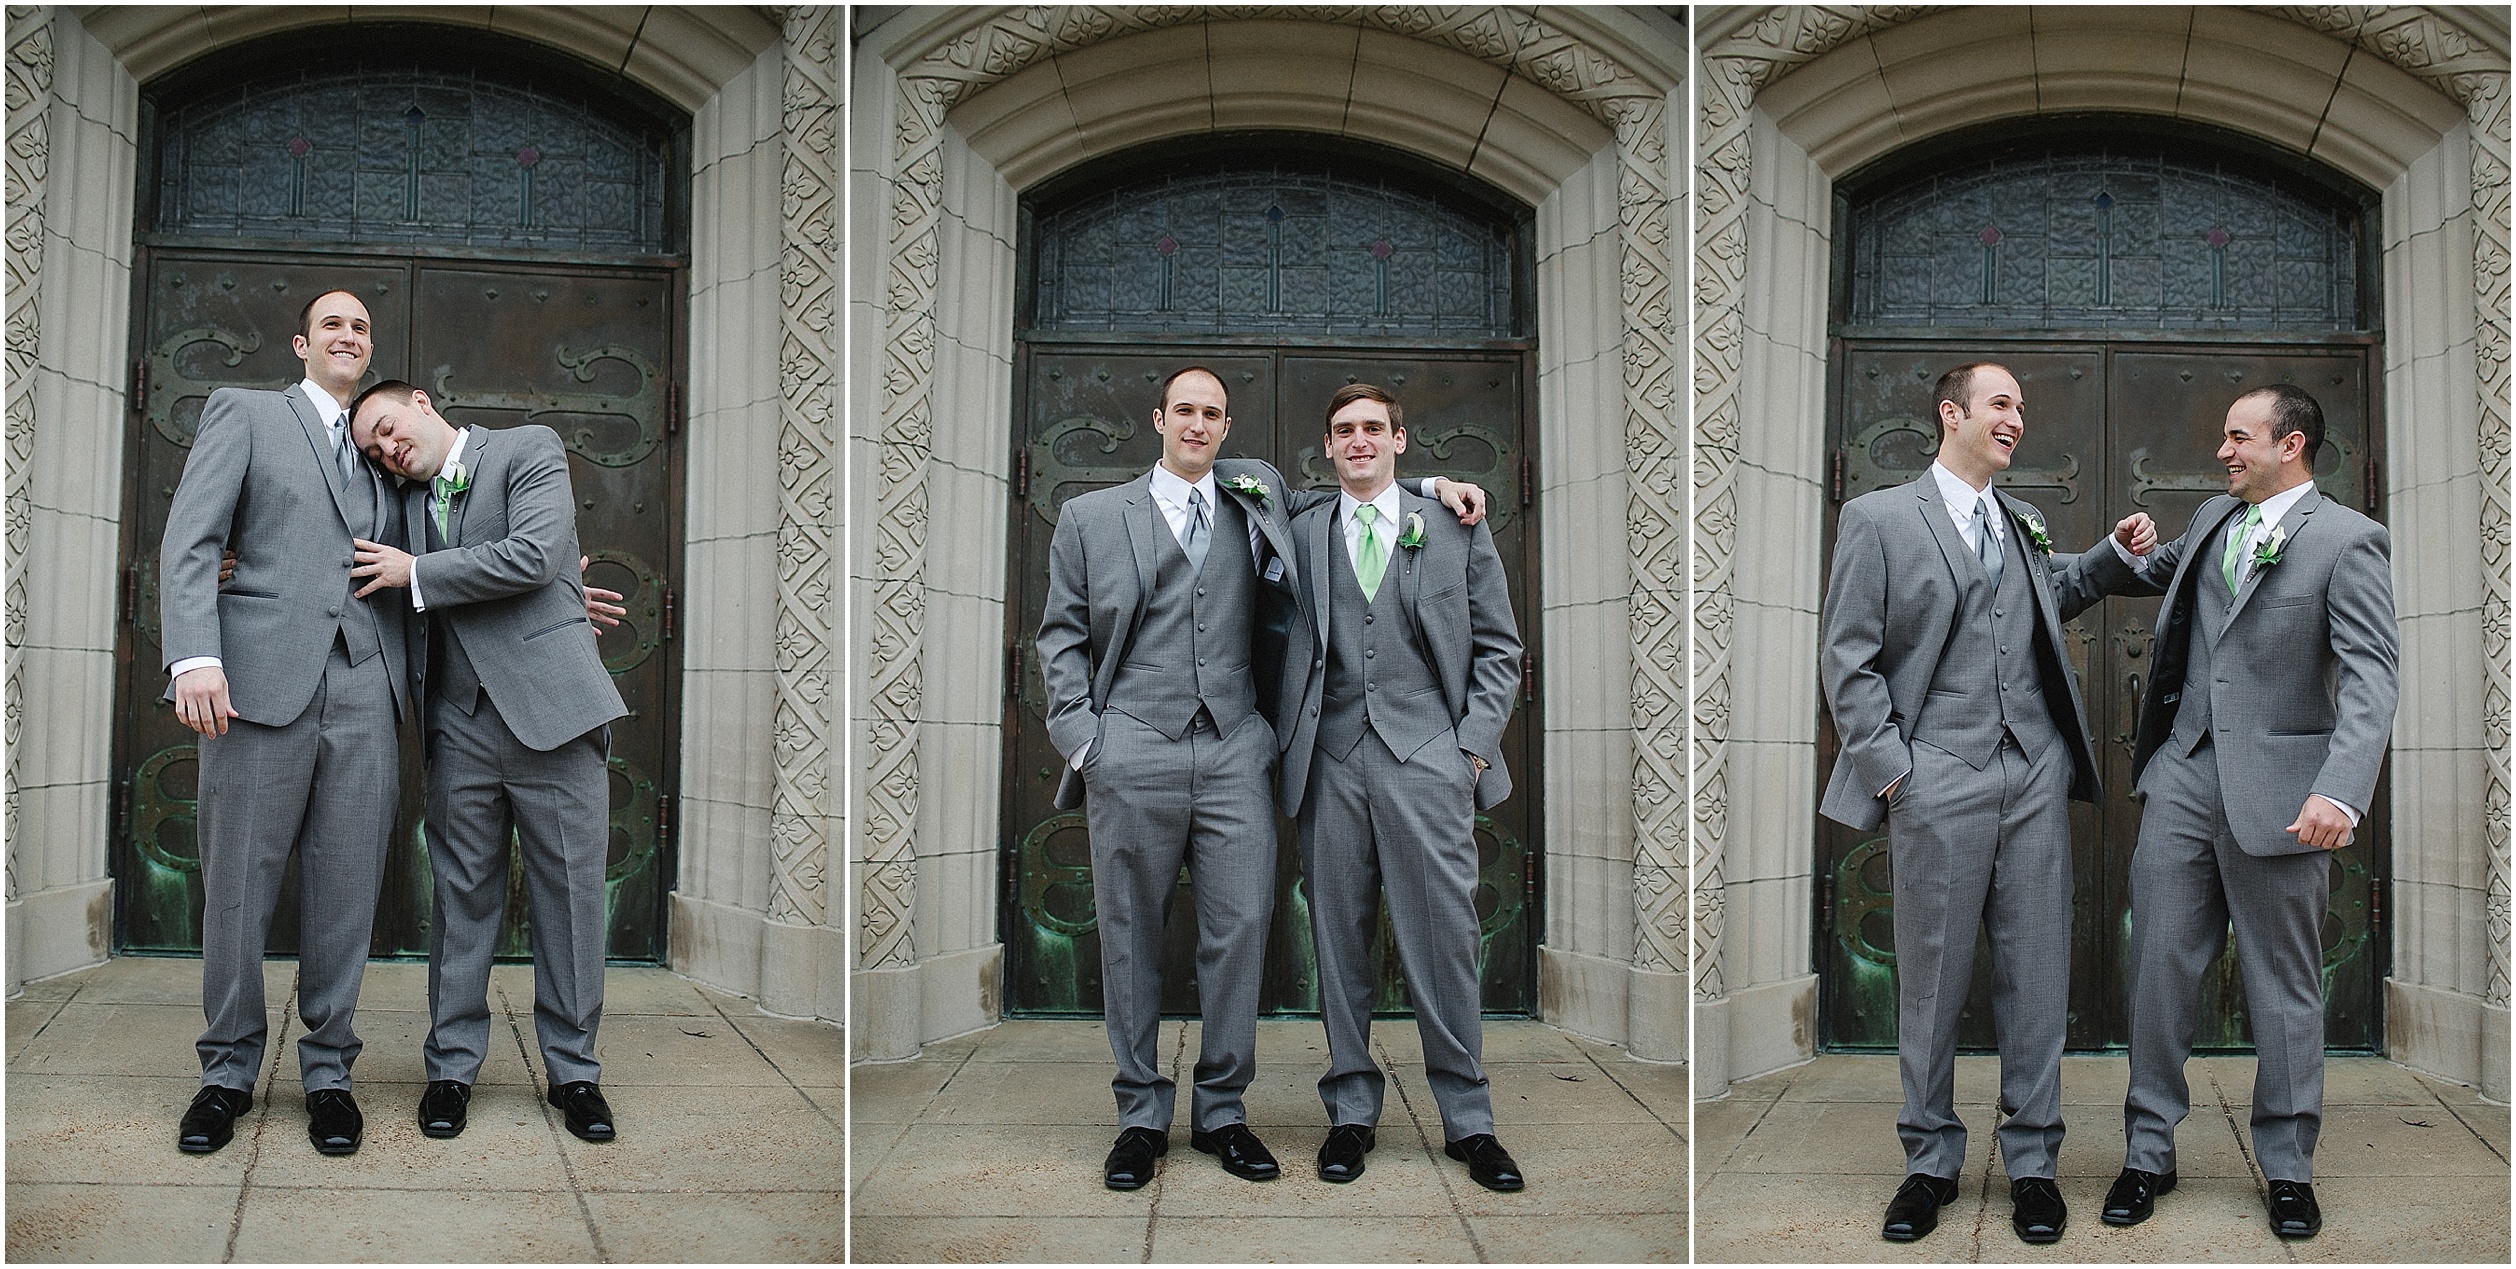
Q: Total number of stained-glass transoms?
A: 3